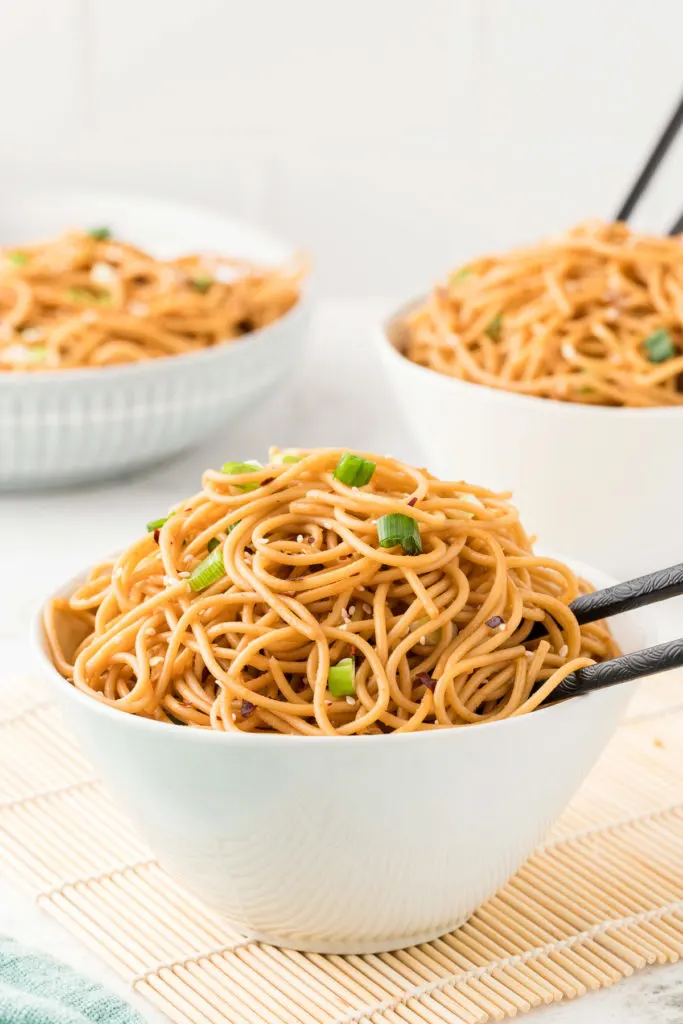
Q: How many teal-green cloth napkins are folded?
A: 1